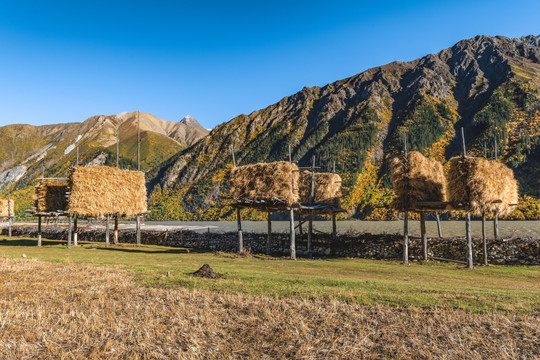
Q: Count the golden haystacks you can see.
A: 7